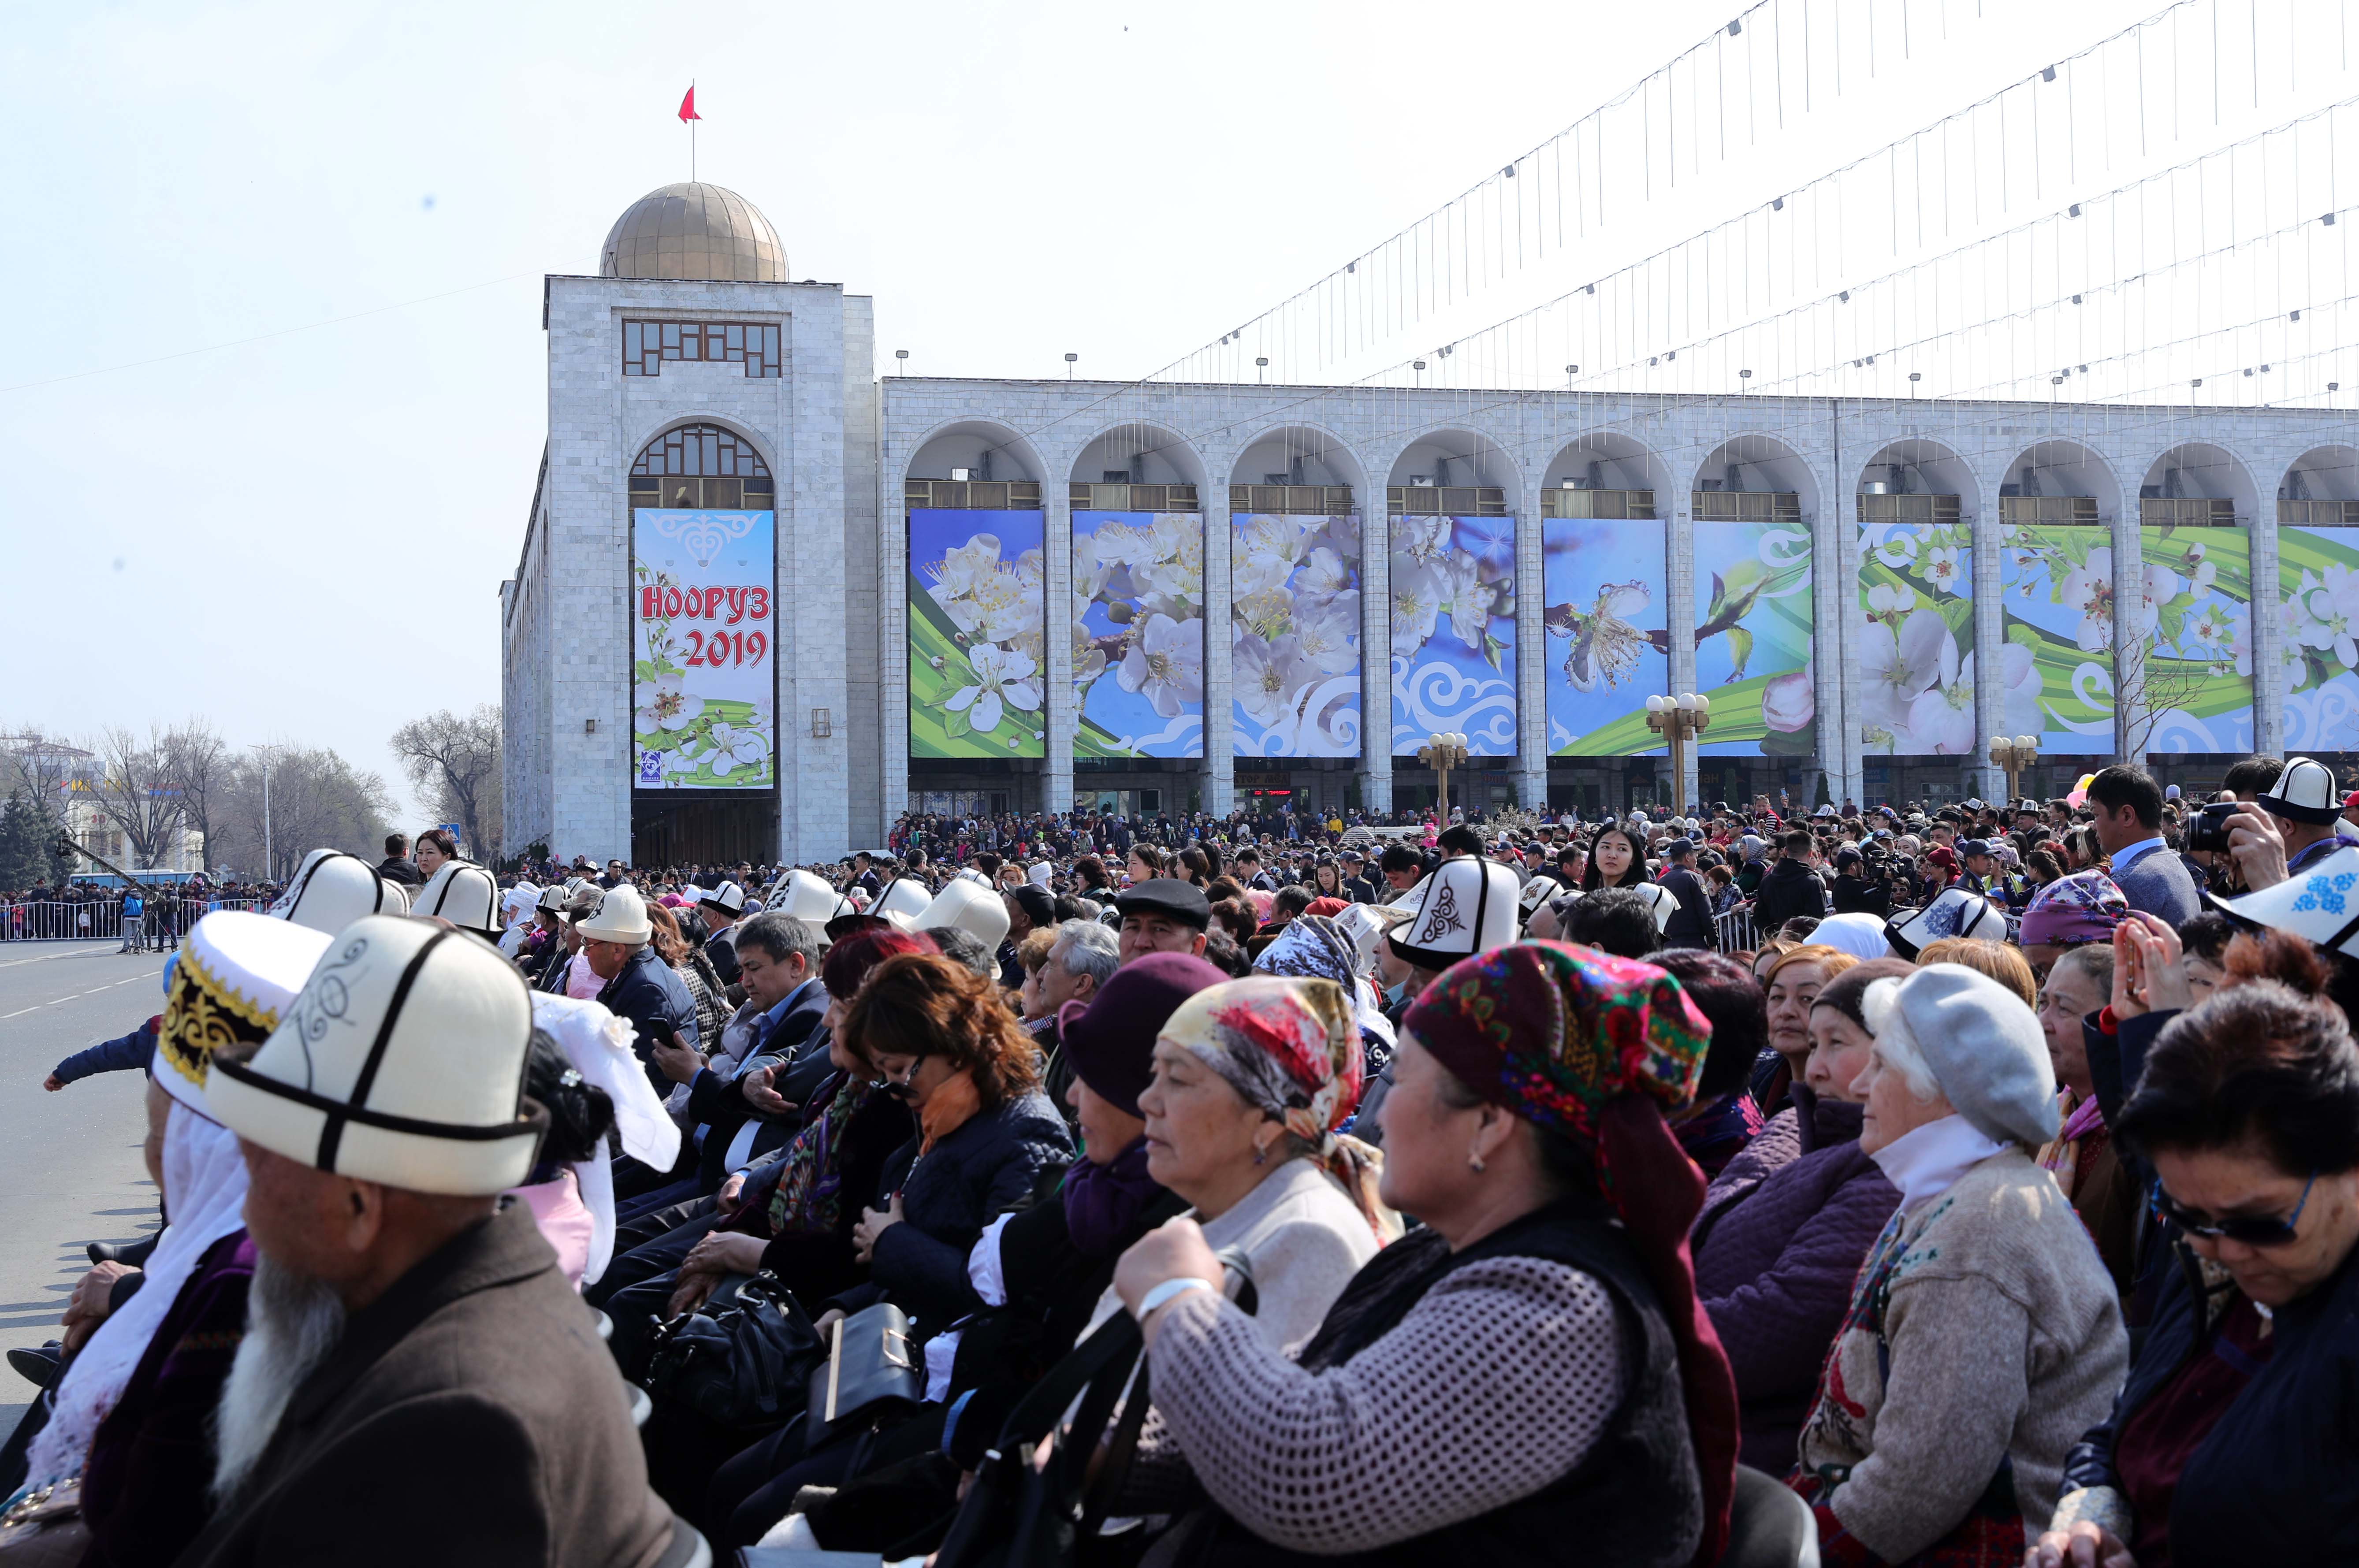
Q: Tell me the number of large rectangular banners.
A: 11